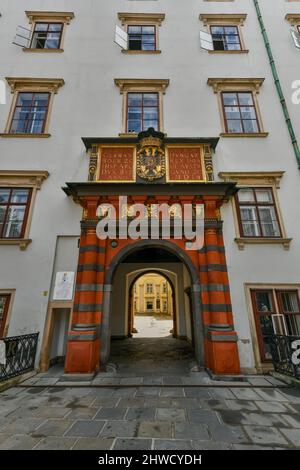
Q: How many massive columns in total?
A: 2